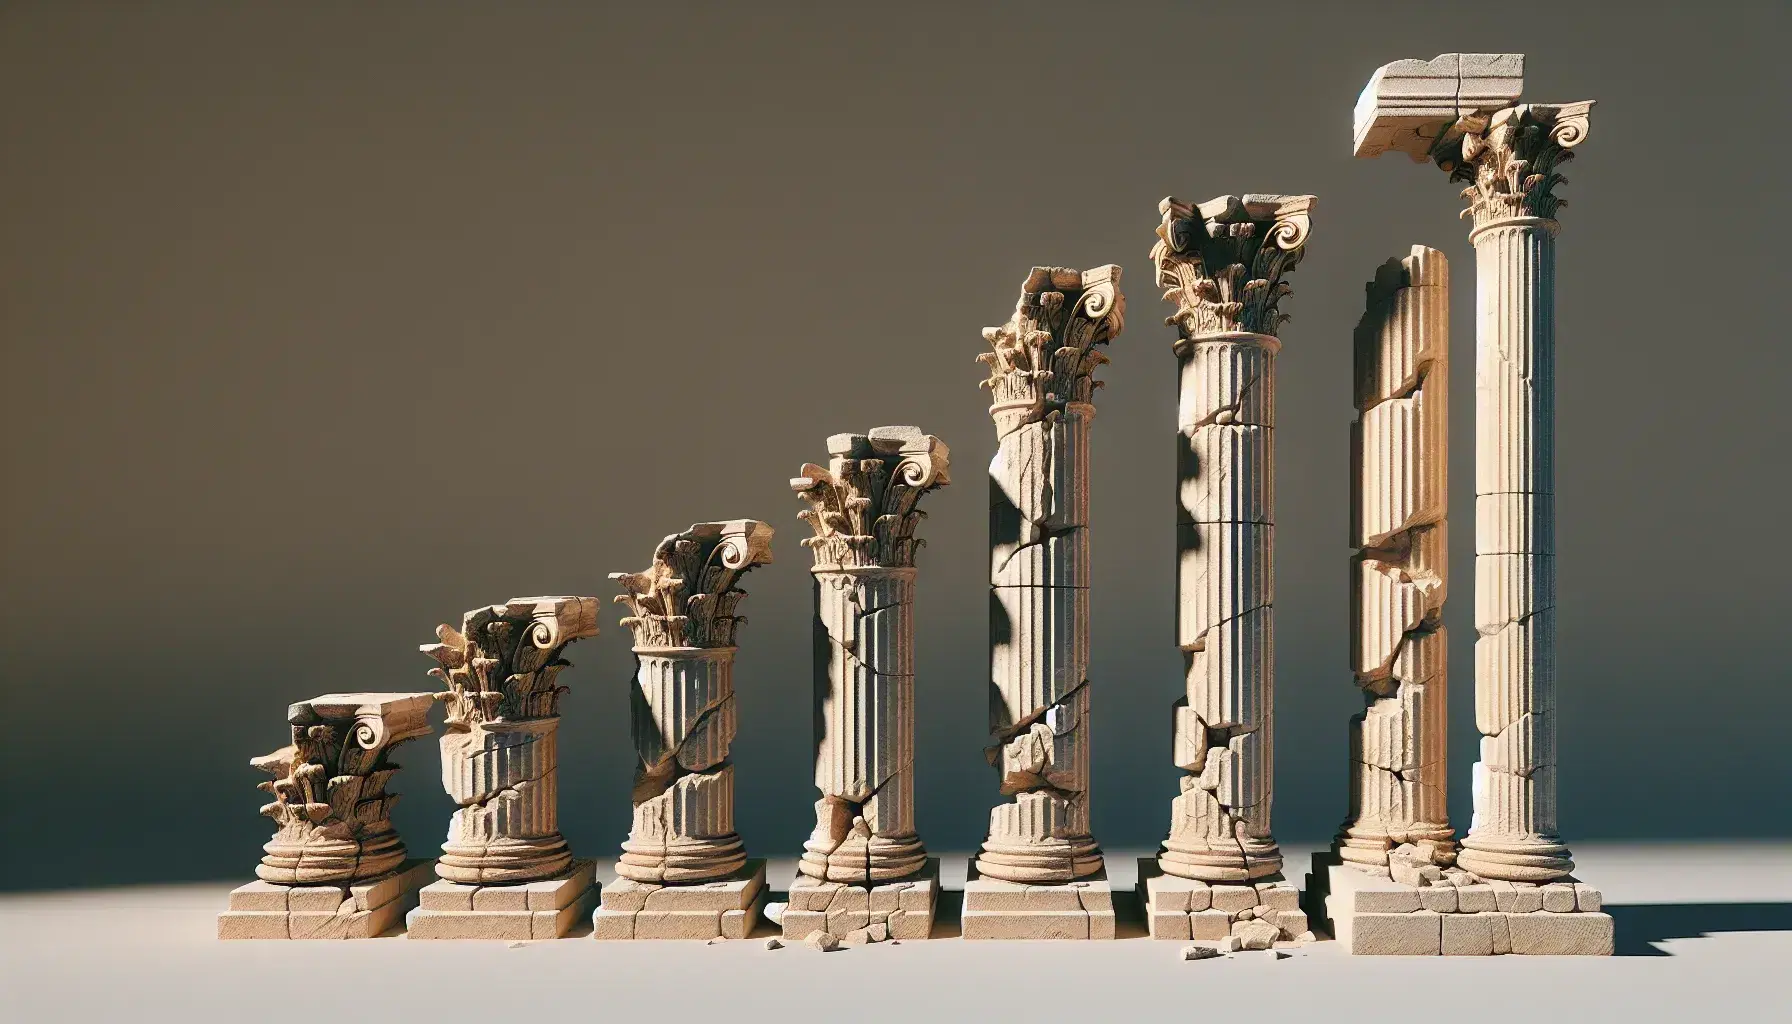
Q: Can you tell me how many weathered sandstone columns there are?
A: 8